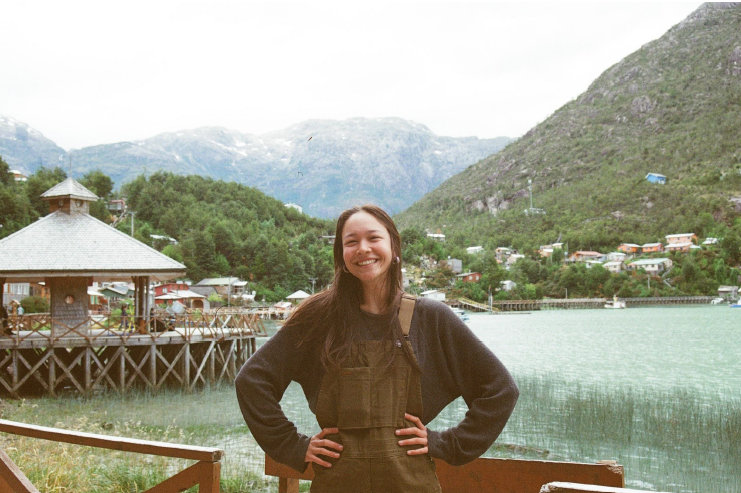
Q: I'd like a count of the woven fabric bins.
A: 0